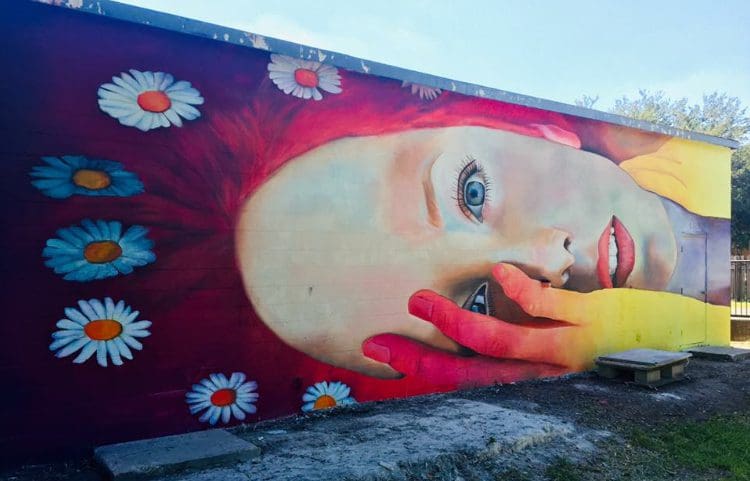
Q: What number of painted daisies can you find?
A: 8